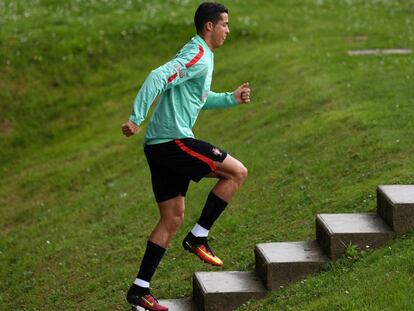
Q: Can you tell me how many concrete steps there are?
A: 5